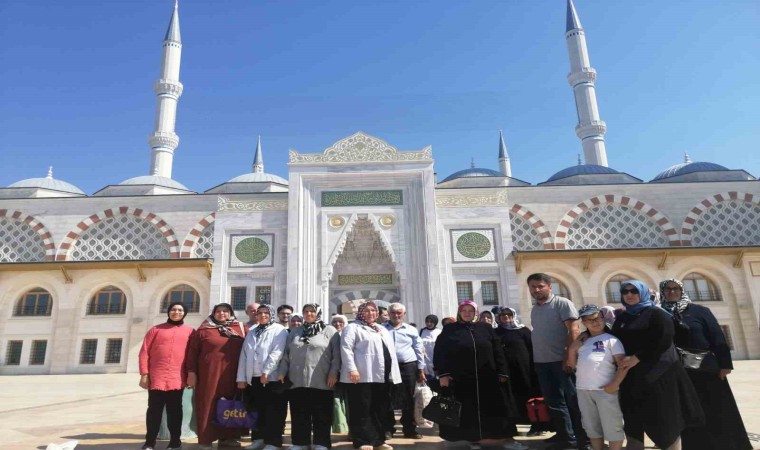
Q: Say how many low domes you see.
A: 6